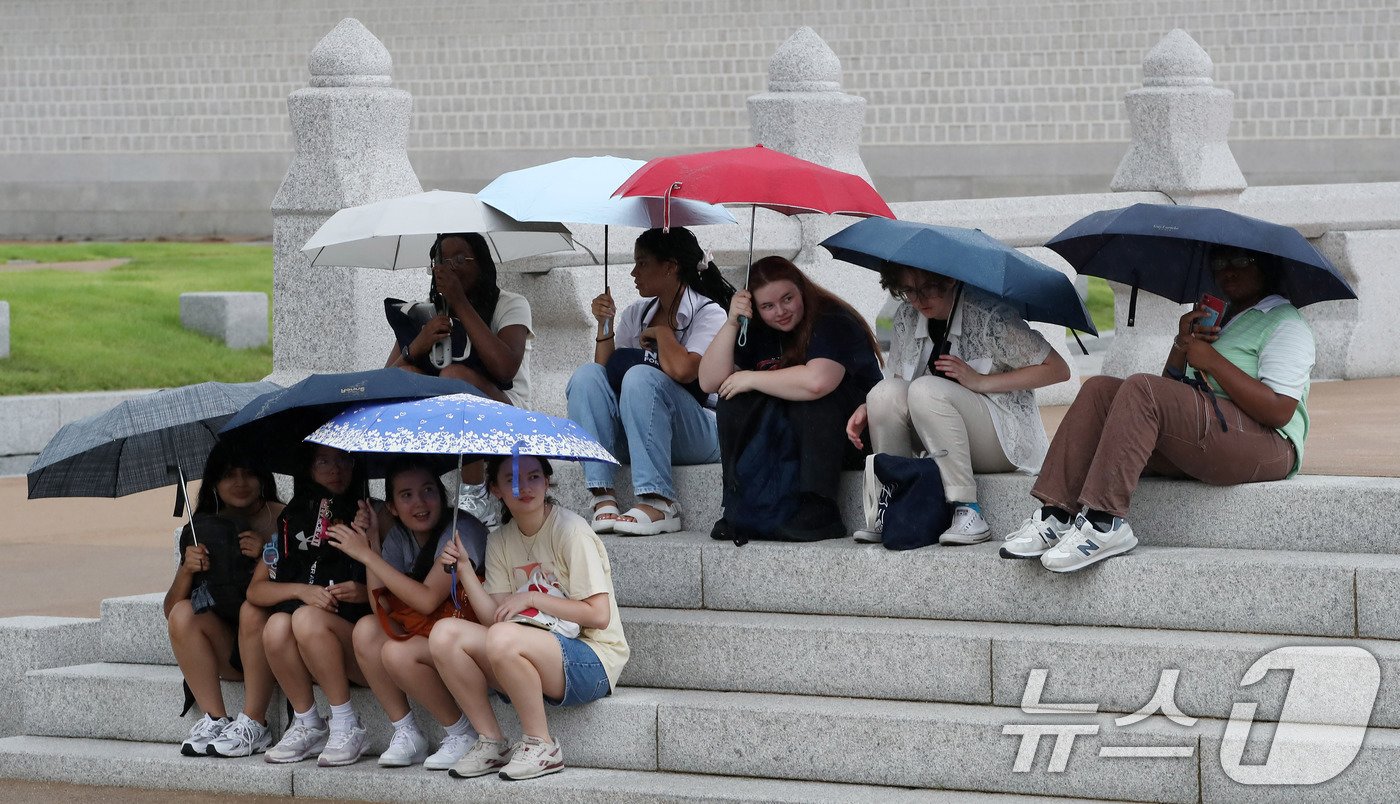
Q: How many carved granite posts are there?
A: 3